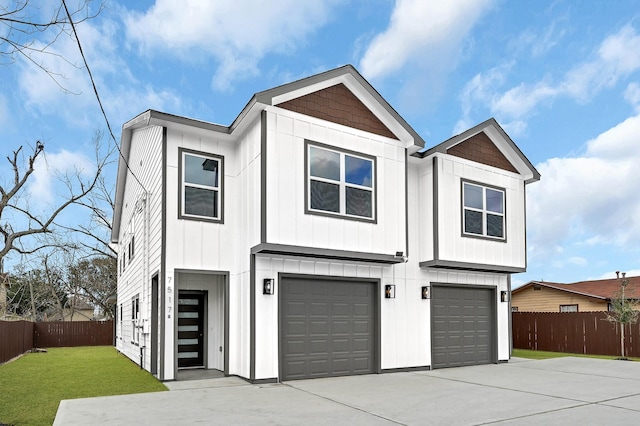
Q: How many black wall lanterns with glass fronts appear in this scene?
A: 4